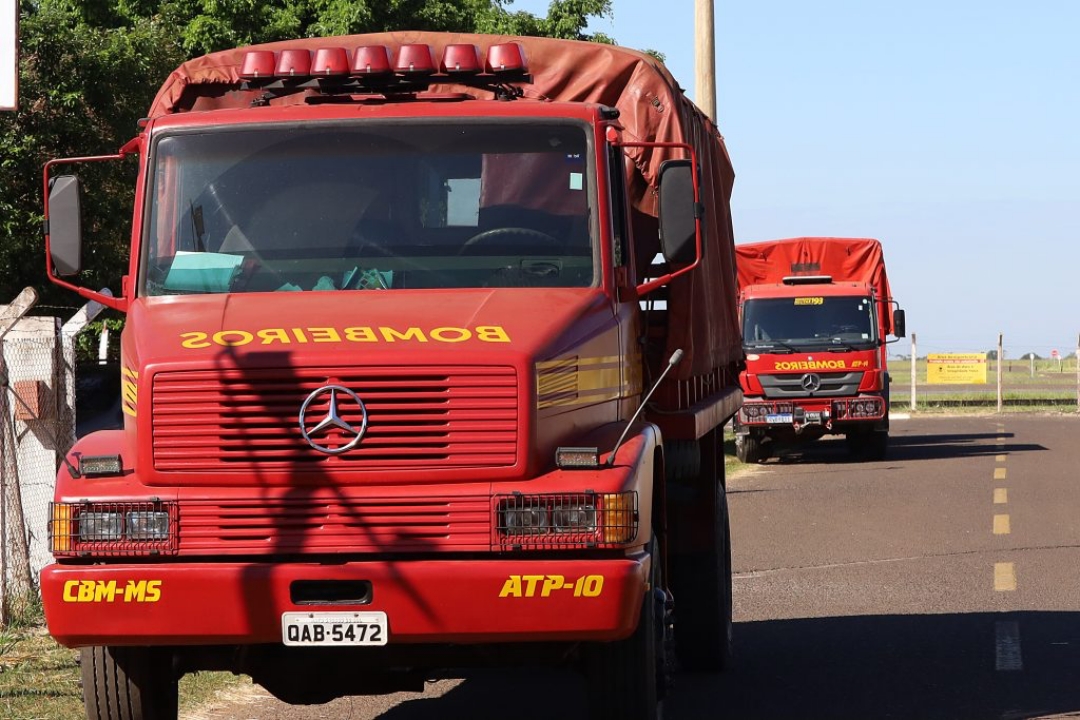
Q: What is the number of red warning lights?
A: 7